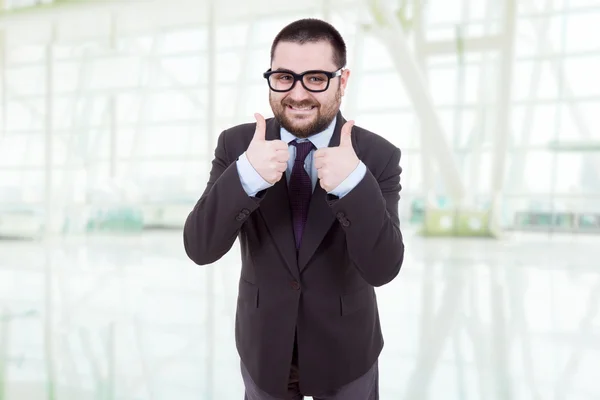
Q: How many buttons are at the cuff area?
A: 6